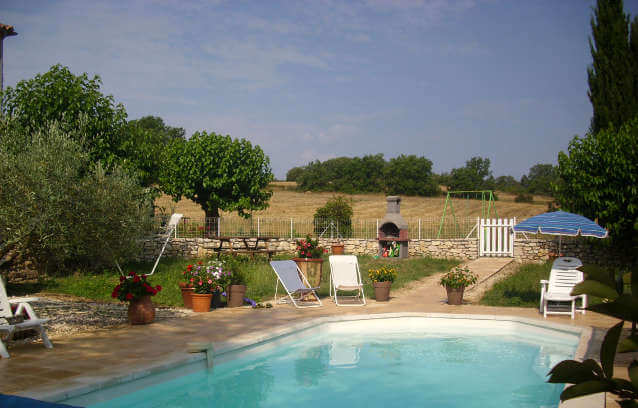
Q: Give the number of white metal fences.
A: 1